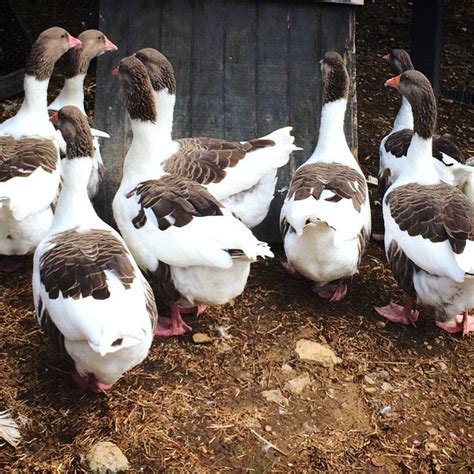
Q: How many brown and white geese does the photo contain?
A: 8